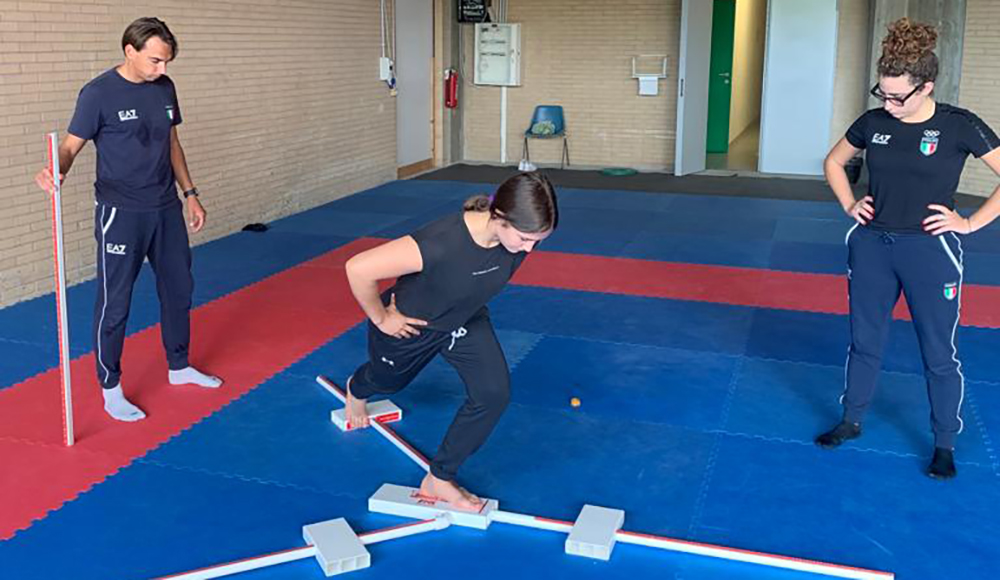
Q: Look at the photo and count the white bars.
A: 4